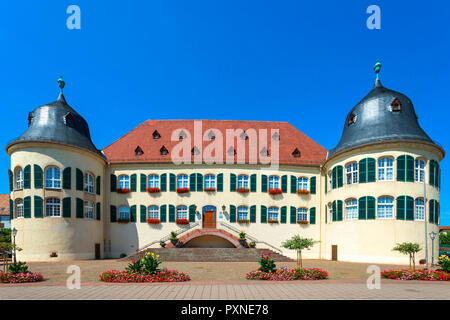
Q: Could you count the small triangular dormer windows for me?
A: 11